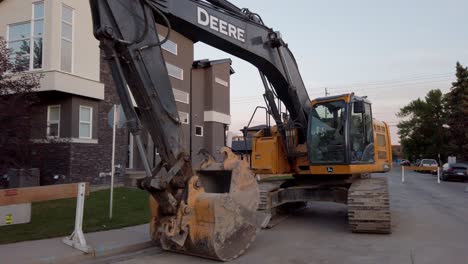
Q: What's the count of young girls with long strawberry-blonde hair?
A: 0